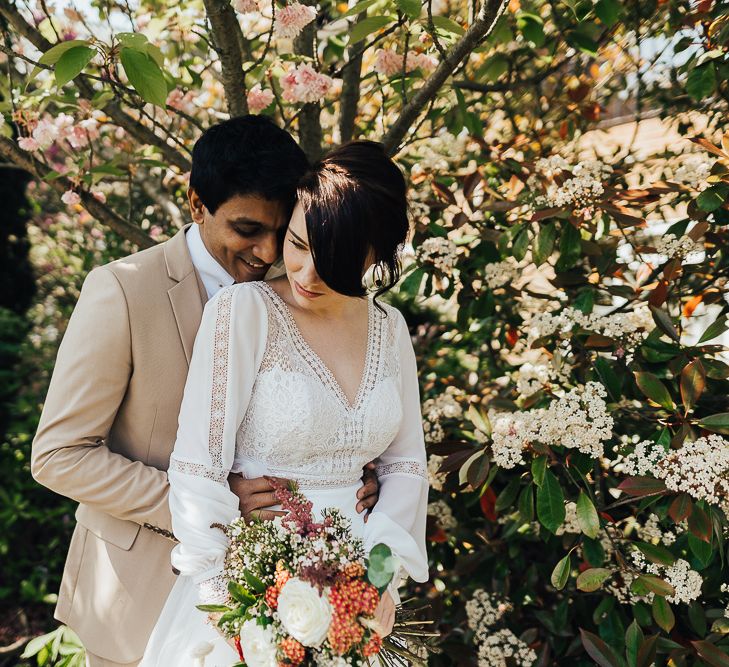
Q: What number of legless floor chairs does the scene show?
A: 0